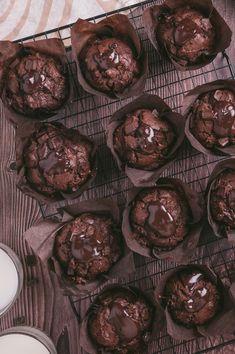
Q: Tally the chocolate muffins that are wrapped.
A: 11